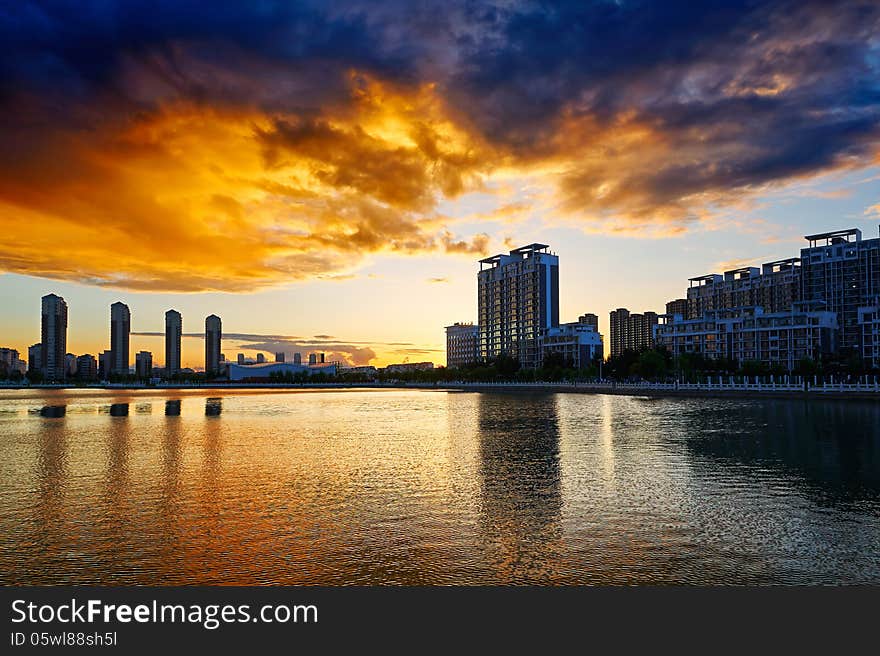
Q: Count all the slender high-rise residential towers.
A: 4